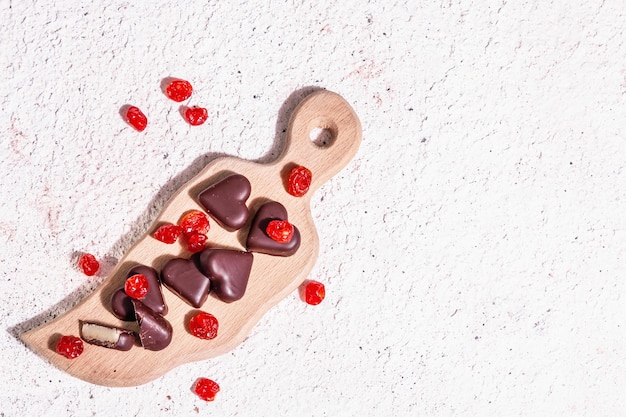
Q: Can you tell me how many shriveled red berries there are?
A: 14